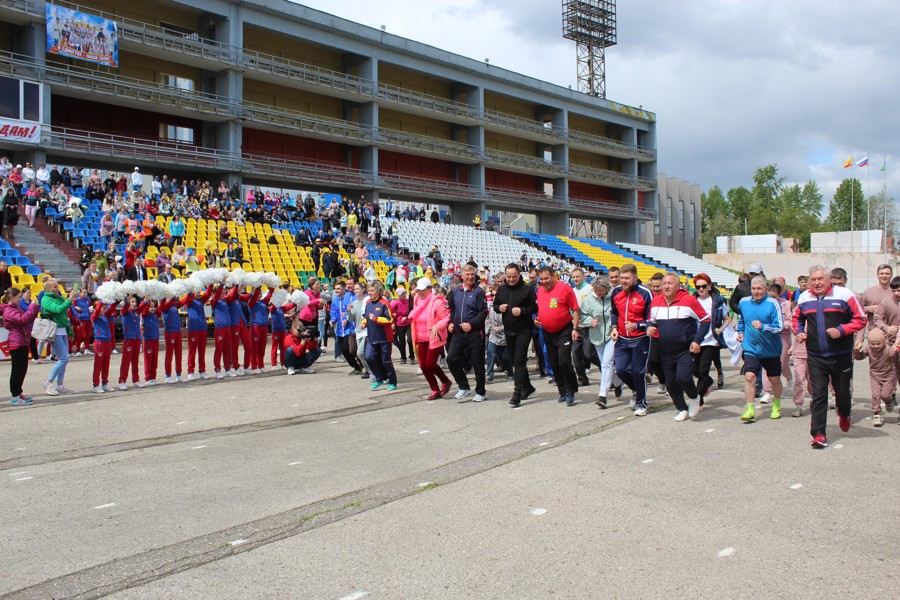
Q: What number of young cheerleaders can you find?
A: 9